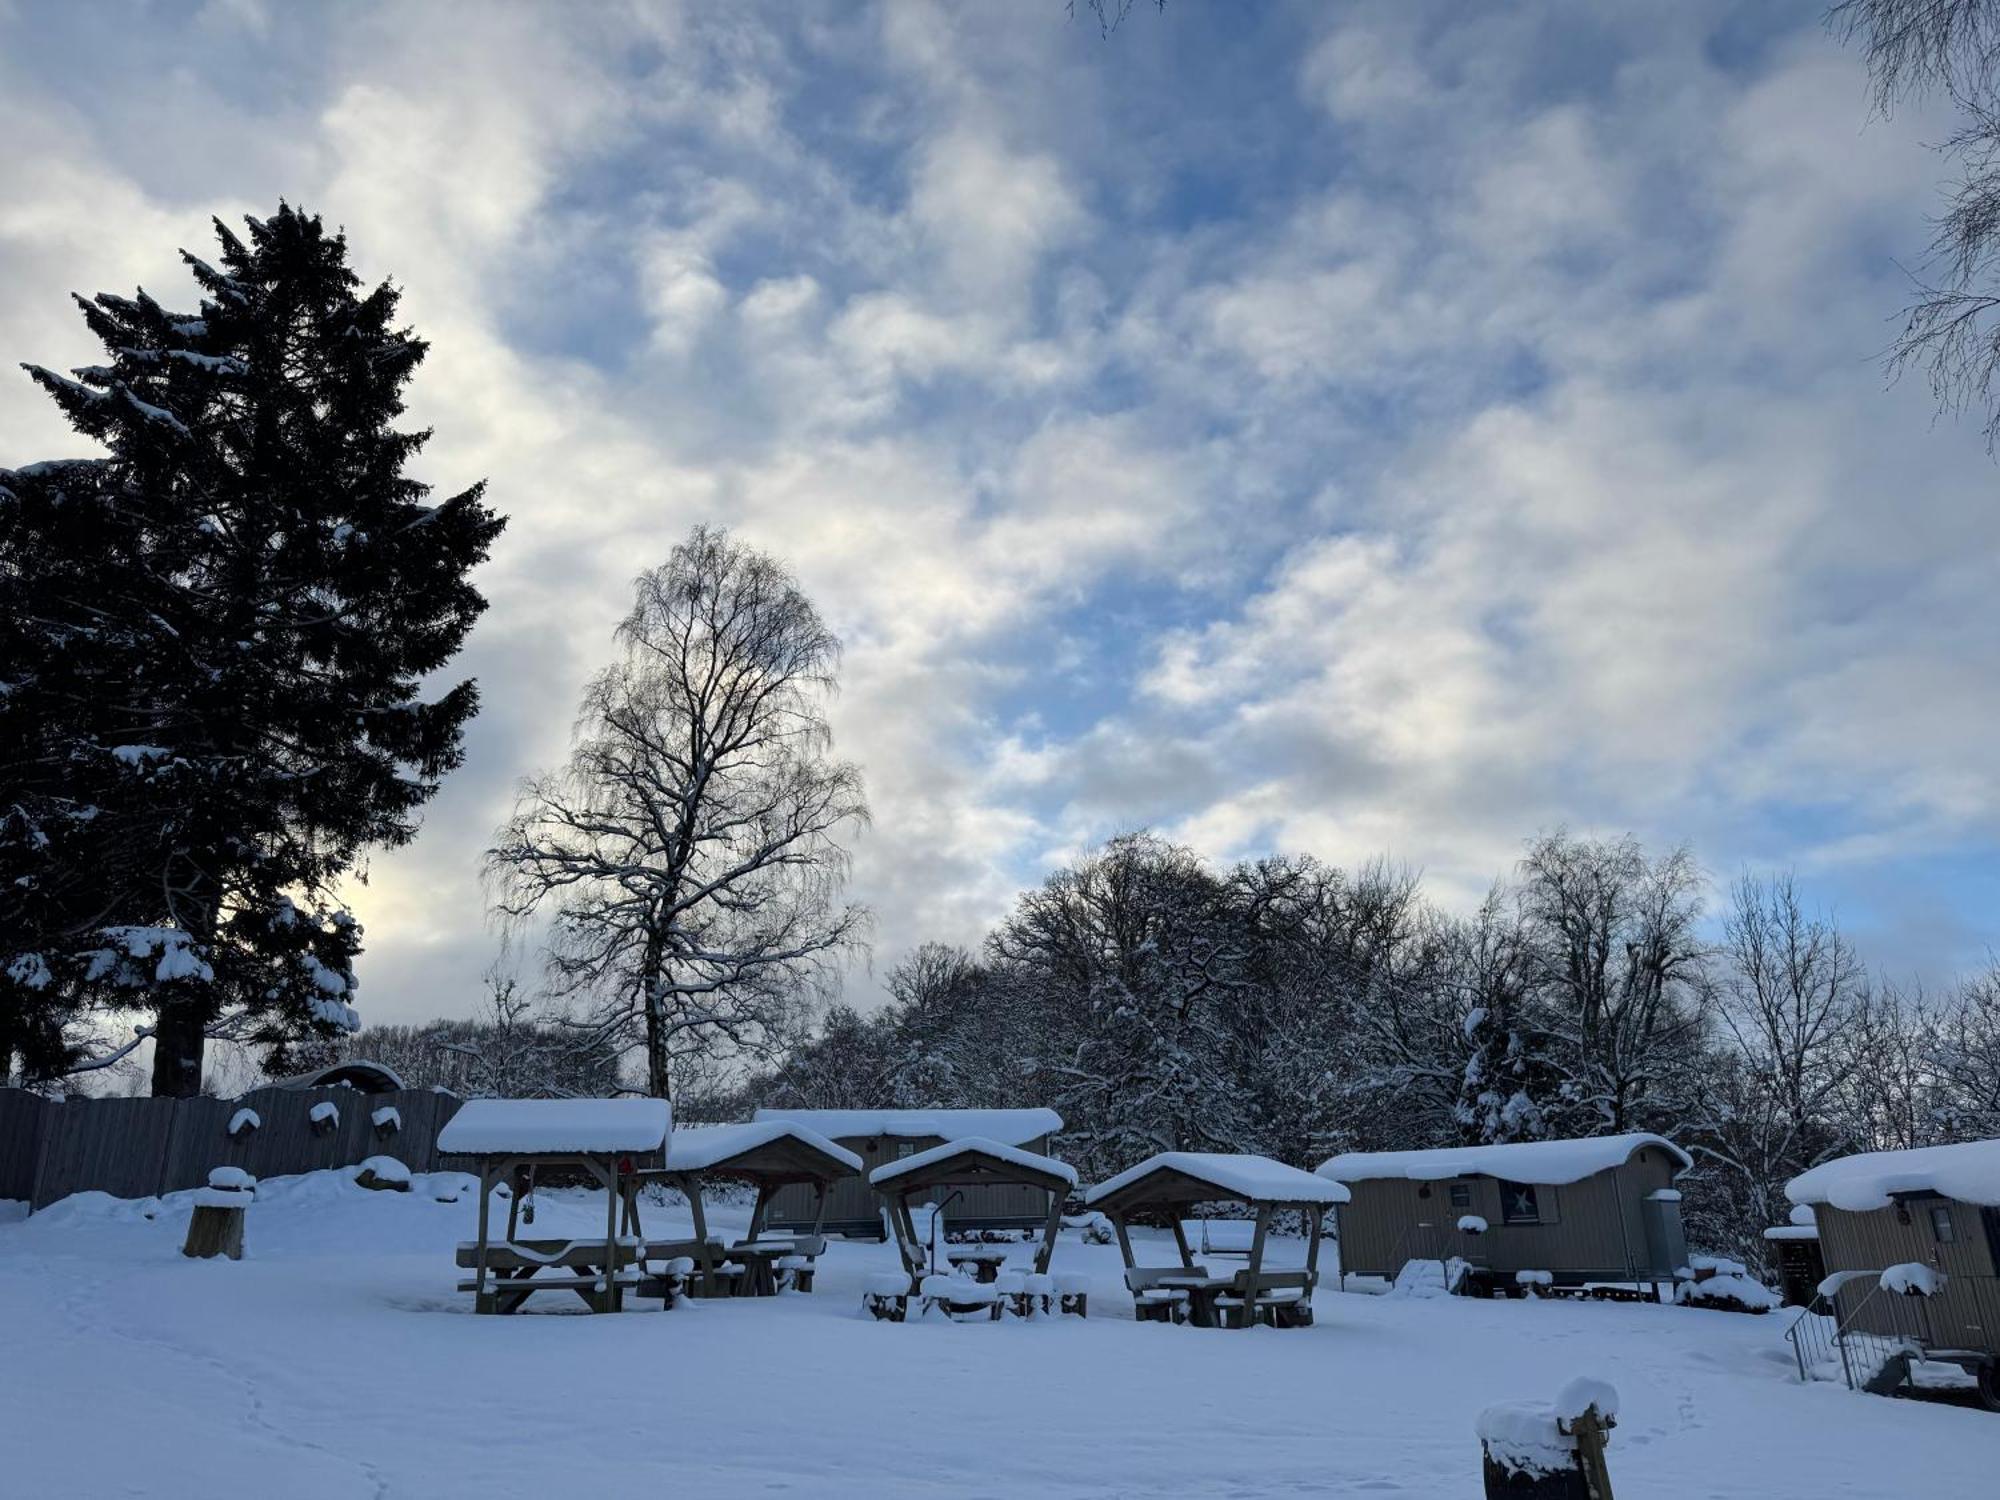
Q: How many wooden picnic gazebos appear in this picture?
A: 4